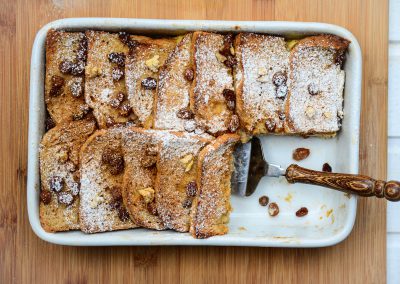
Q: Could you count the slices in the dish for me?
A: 12